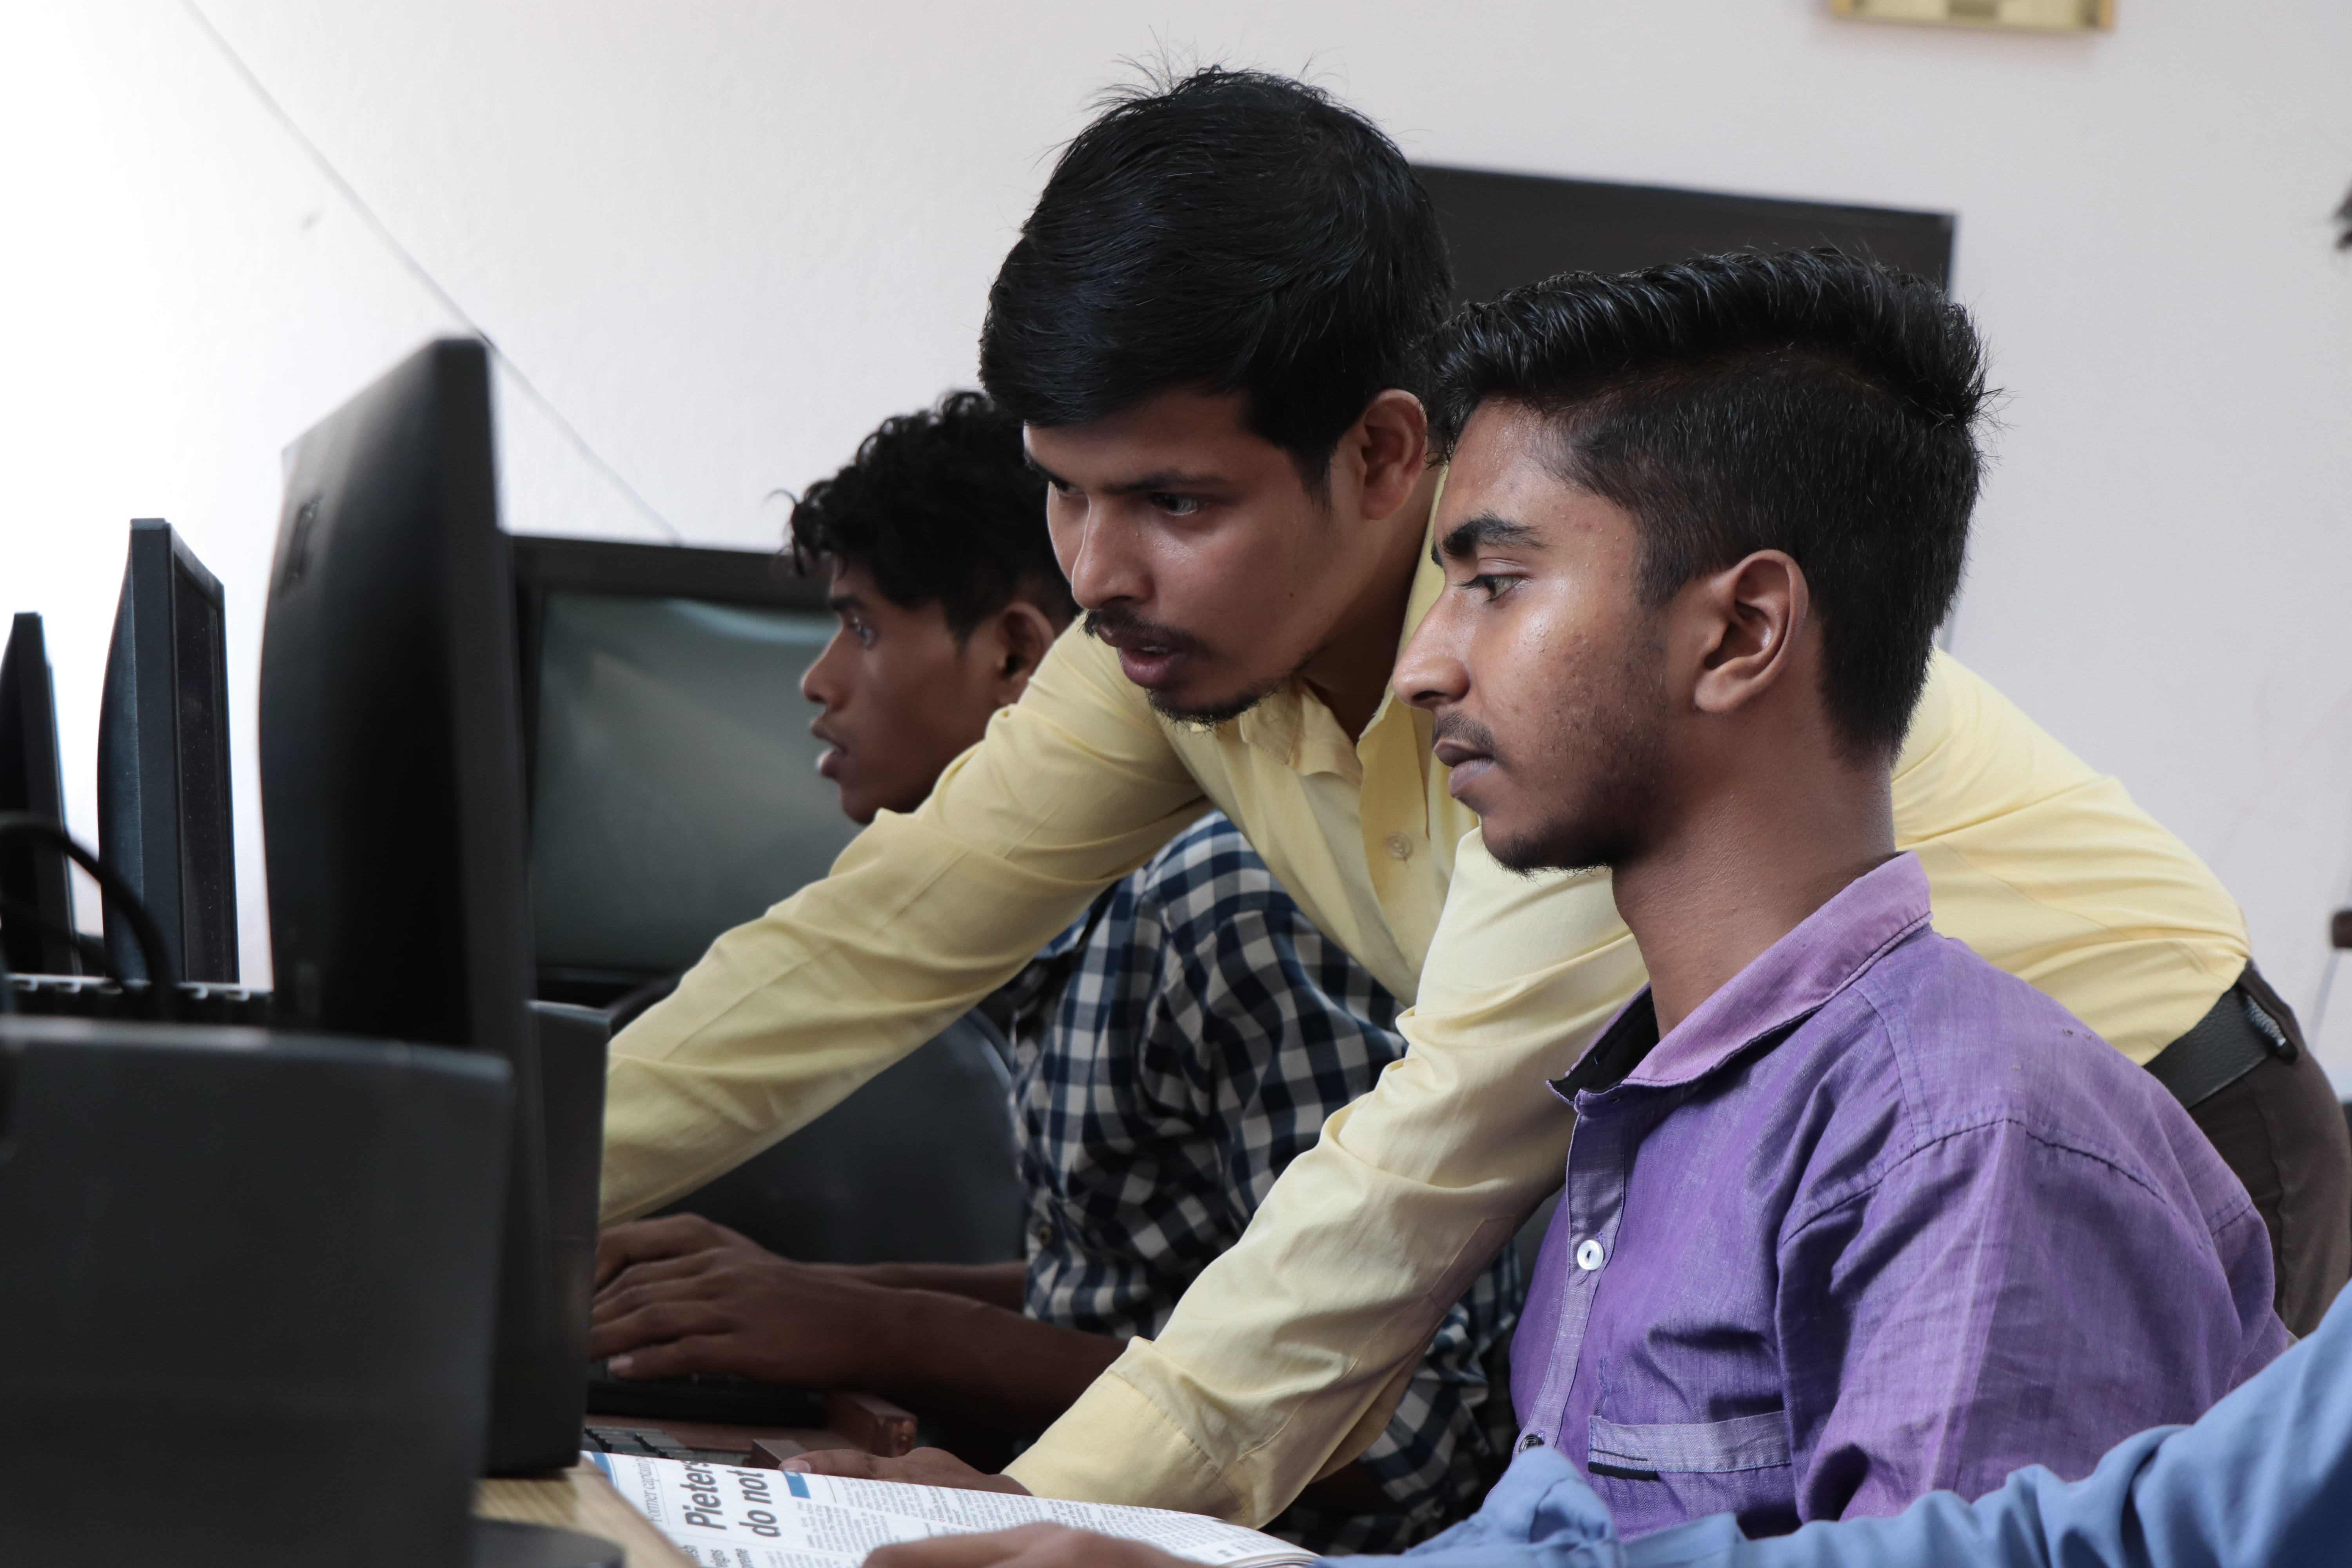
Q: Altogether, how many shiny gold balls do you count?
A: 0